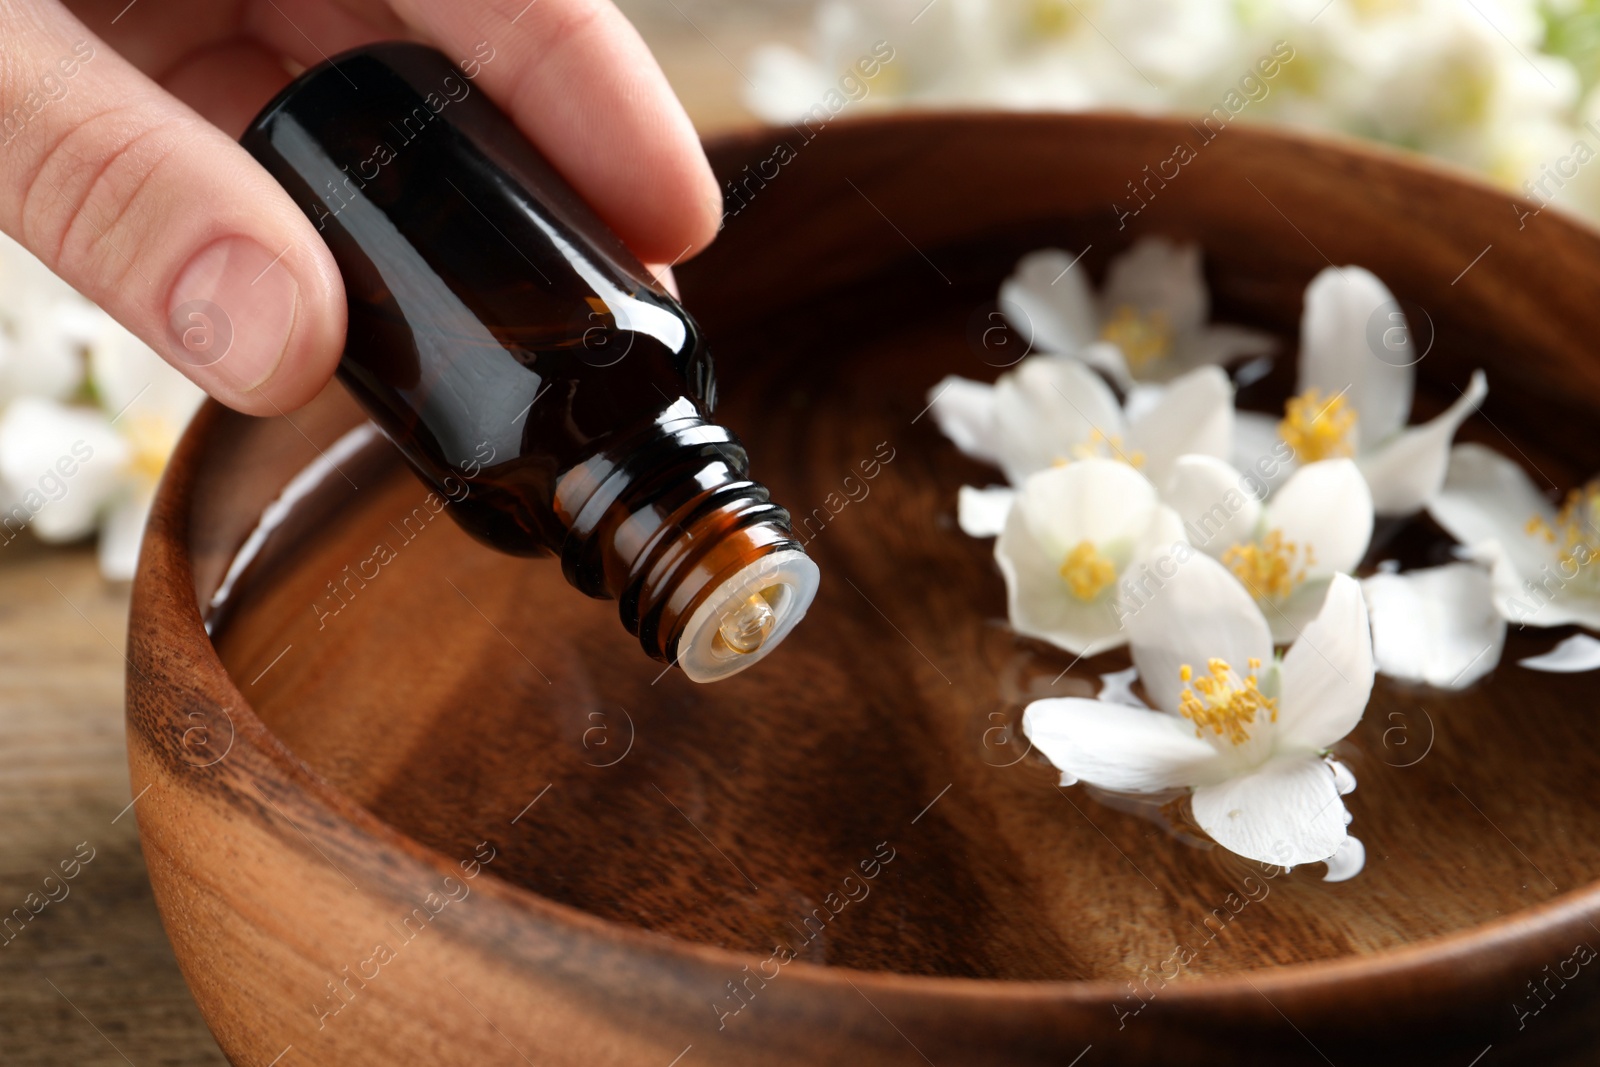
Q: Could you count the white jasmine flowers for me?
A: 7